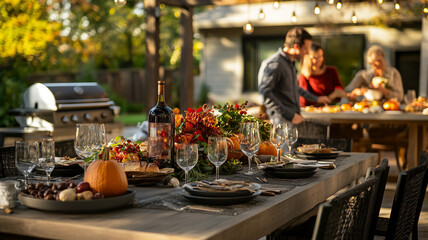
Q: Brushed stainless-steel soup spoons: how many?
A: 0